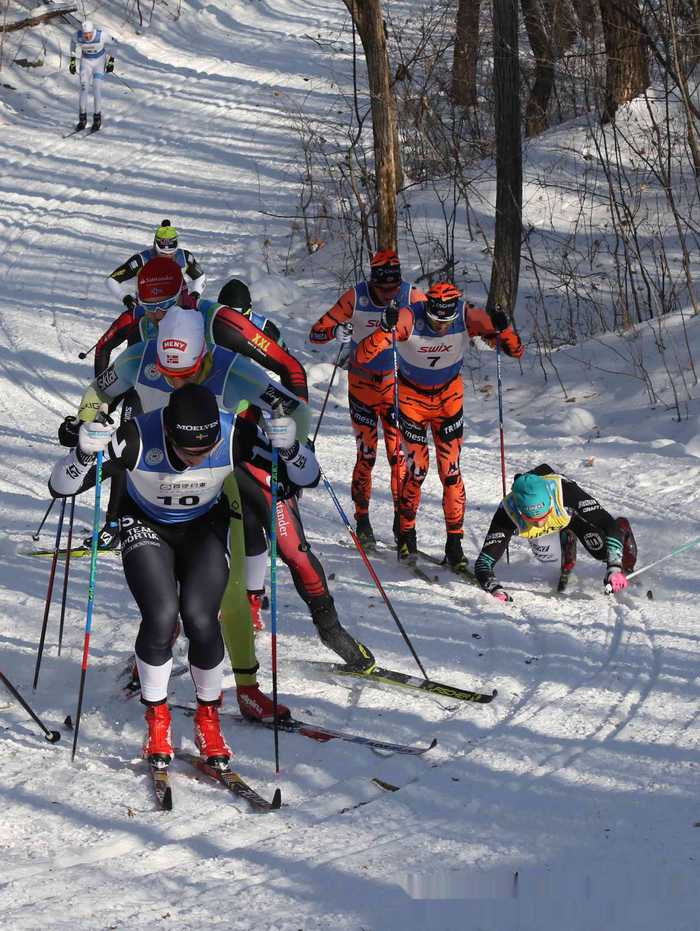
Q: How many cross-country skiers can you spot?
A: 9